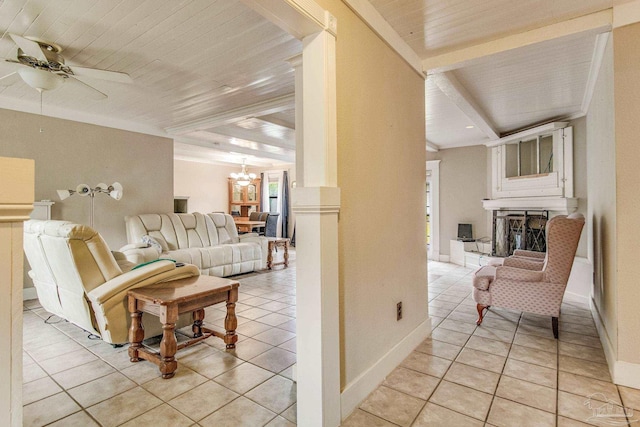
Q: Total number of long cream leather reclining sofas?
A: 1